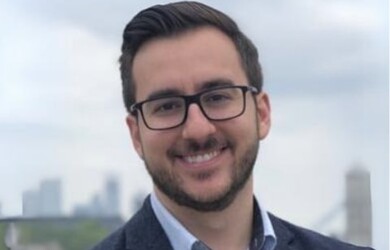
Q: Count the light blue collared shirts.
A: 1